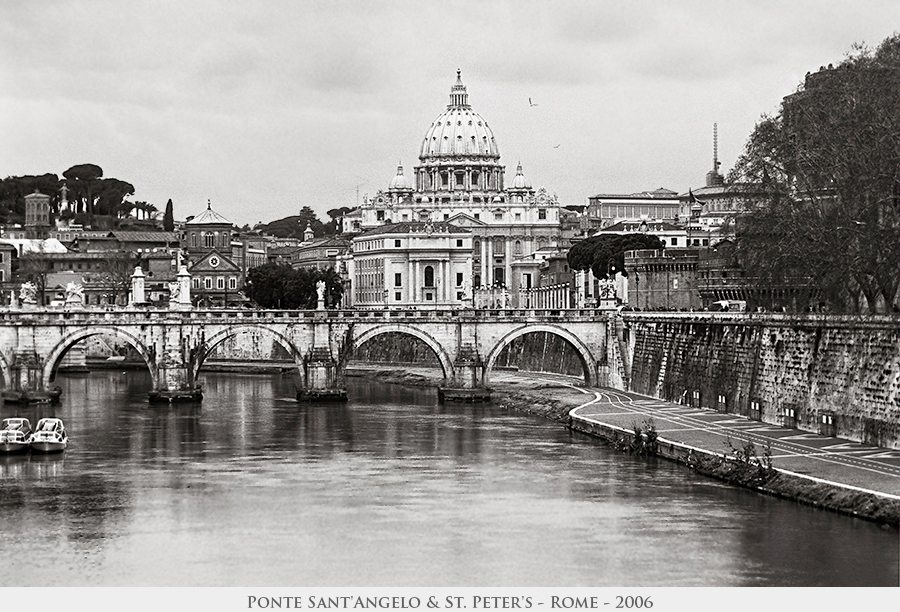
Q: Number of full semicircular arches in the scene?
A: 4